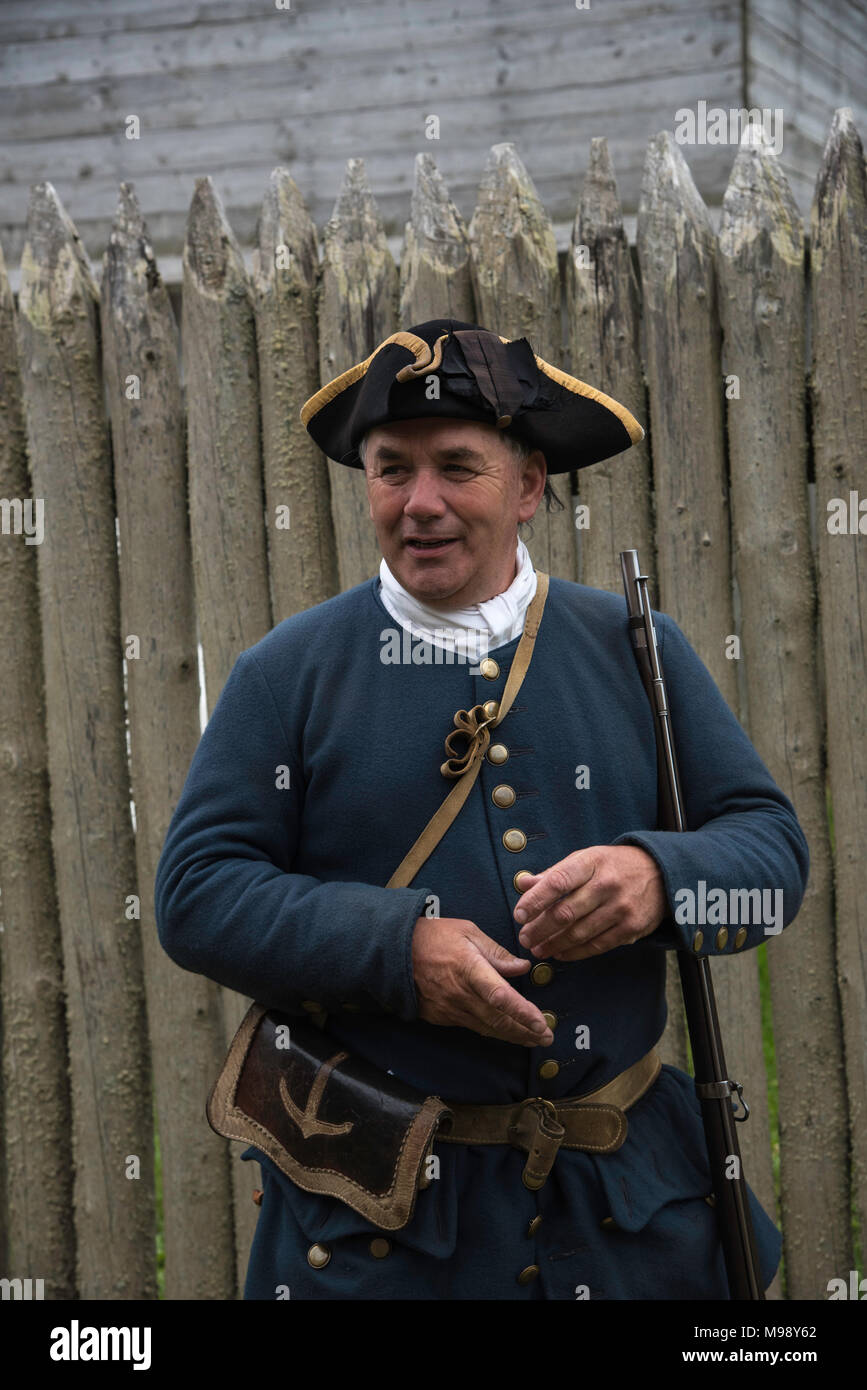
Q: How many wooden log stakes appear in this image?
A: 12